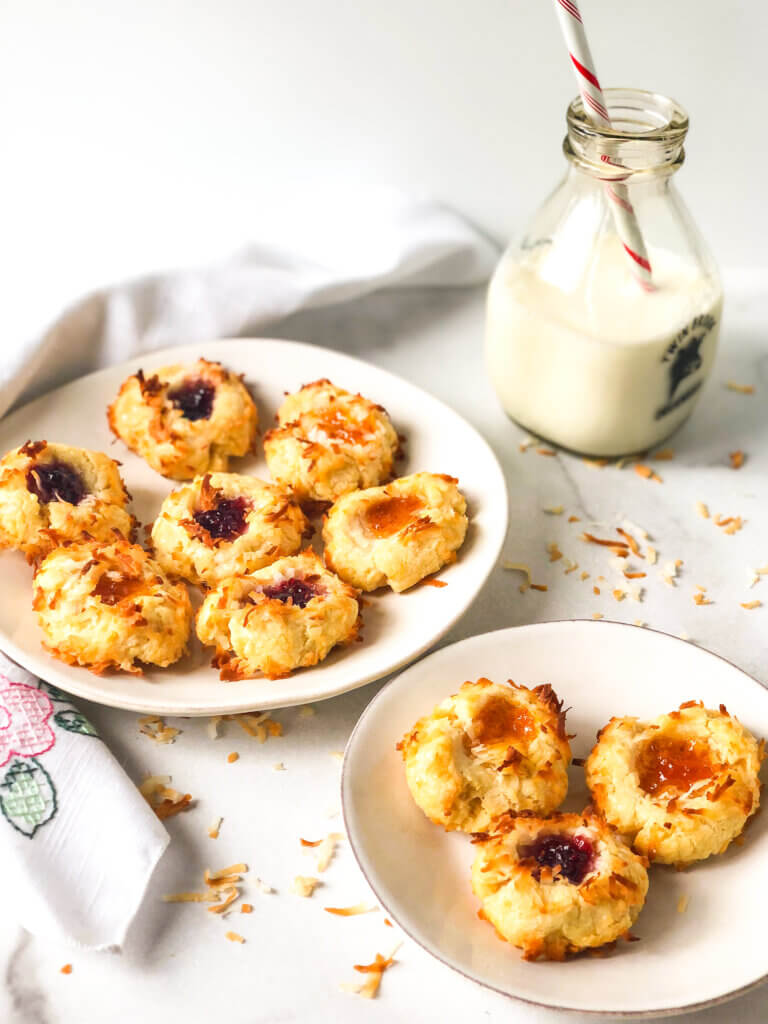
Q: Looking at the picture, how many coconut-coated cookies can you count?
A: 10